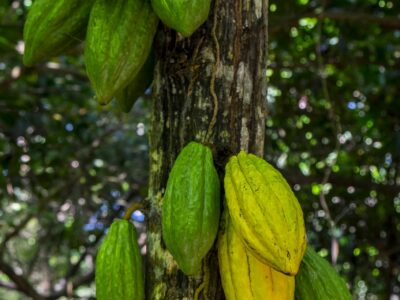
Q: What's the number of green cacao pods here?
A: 7